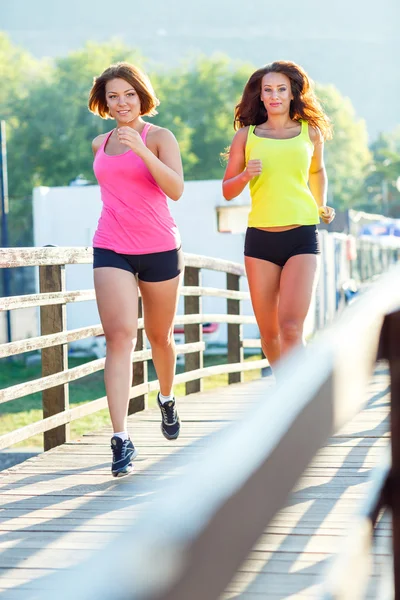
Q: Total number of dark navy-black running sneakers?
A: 2